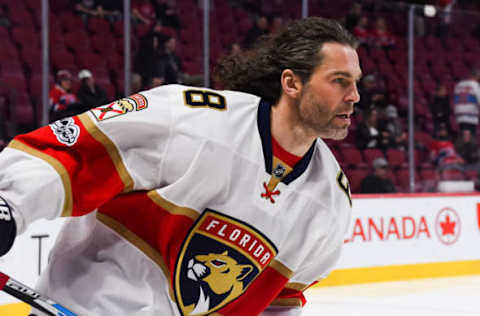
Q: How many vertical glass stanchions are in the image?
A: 5